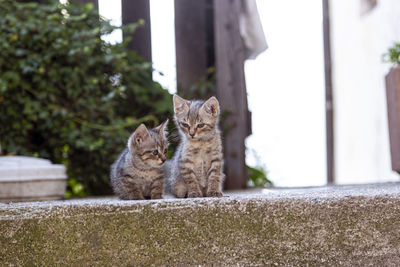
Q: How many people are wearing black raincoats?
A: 0